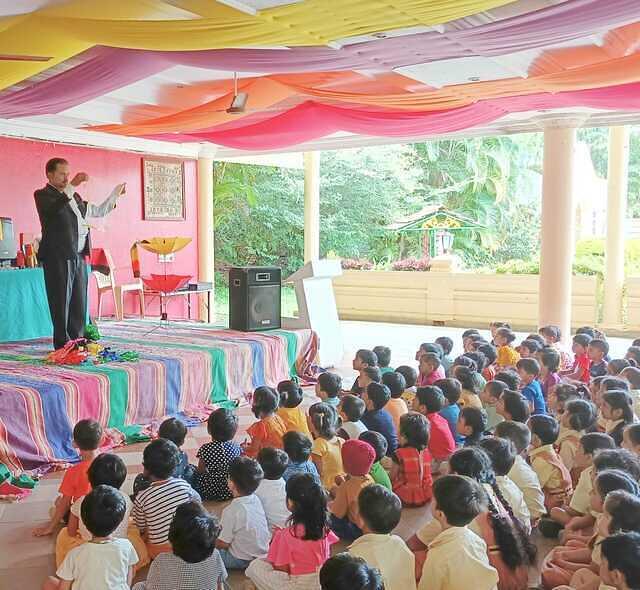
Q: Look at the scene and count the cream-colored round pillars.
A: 4